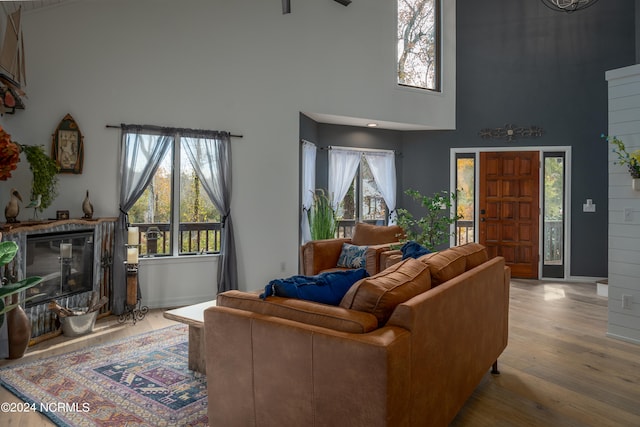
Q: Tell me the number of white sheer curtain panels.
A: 3